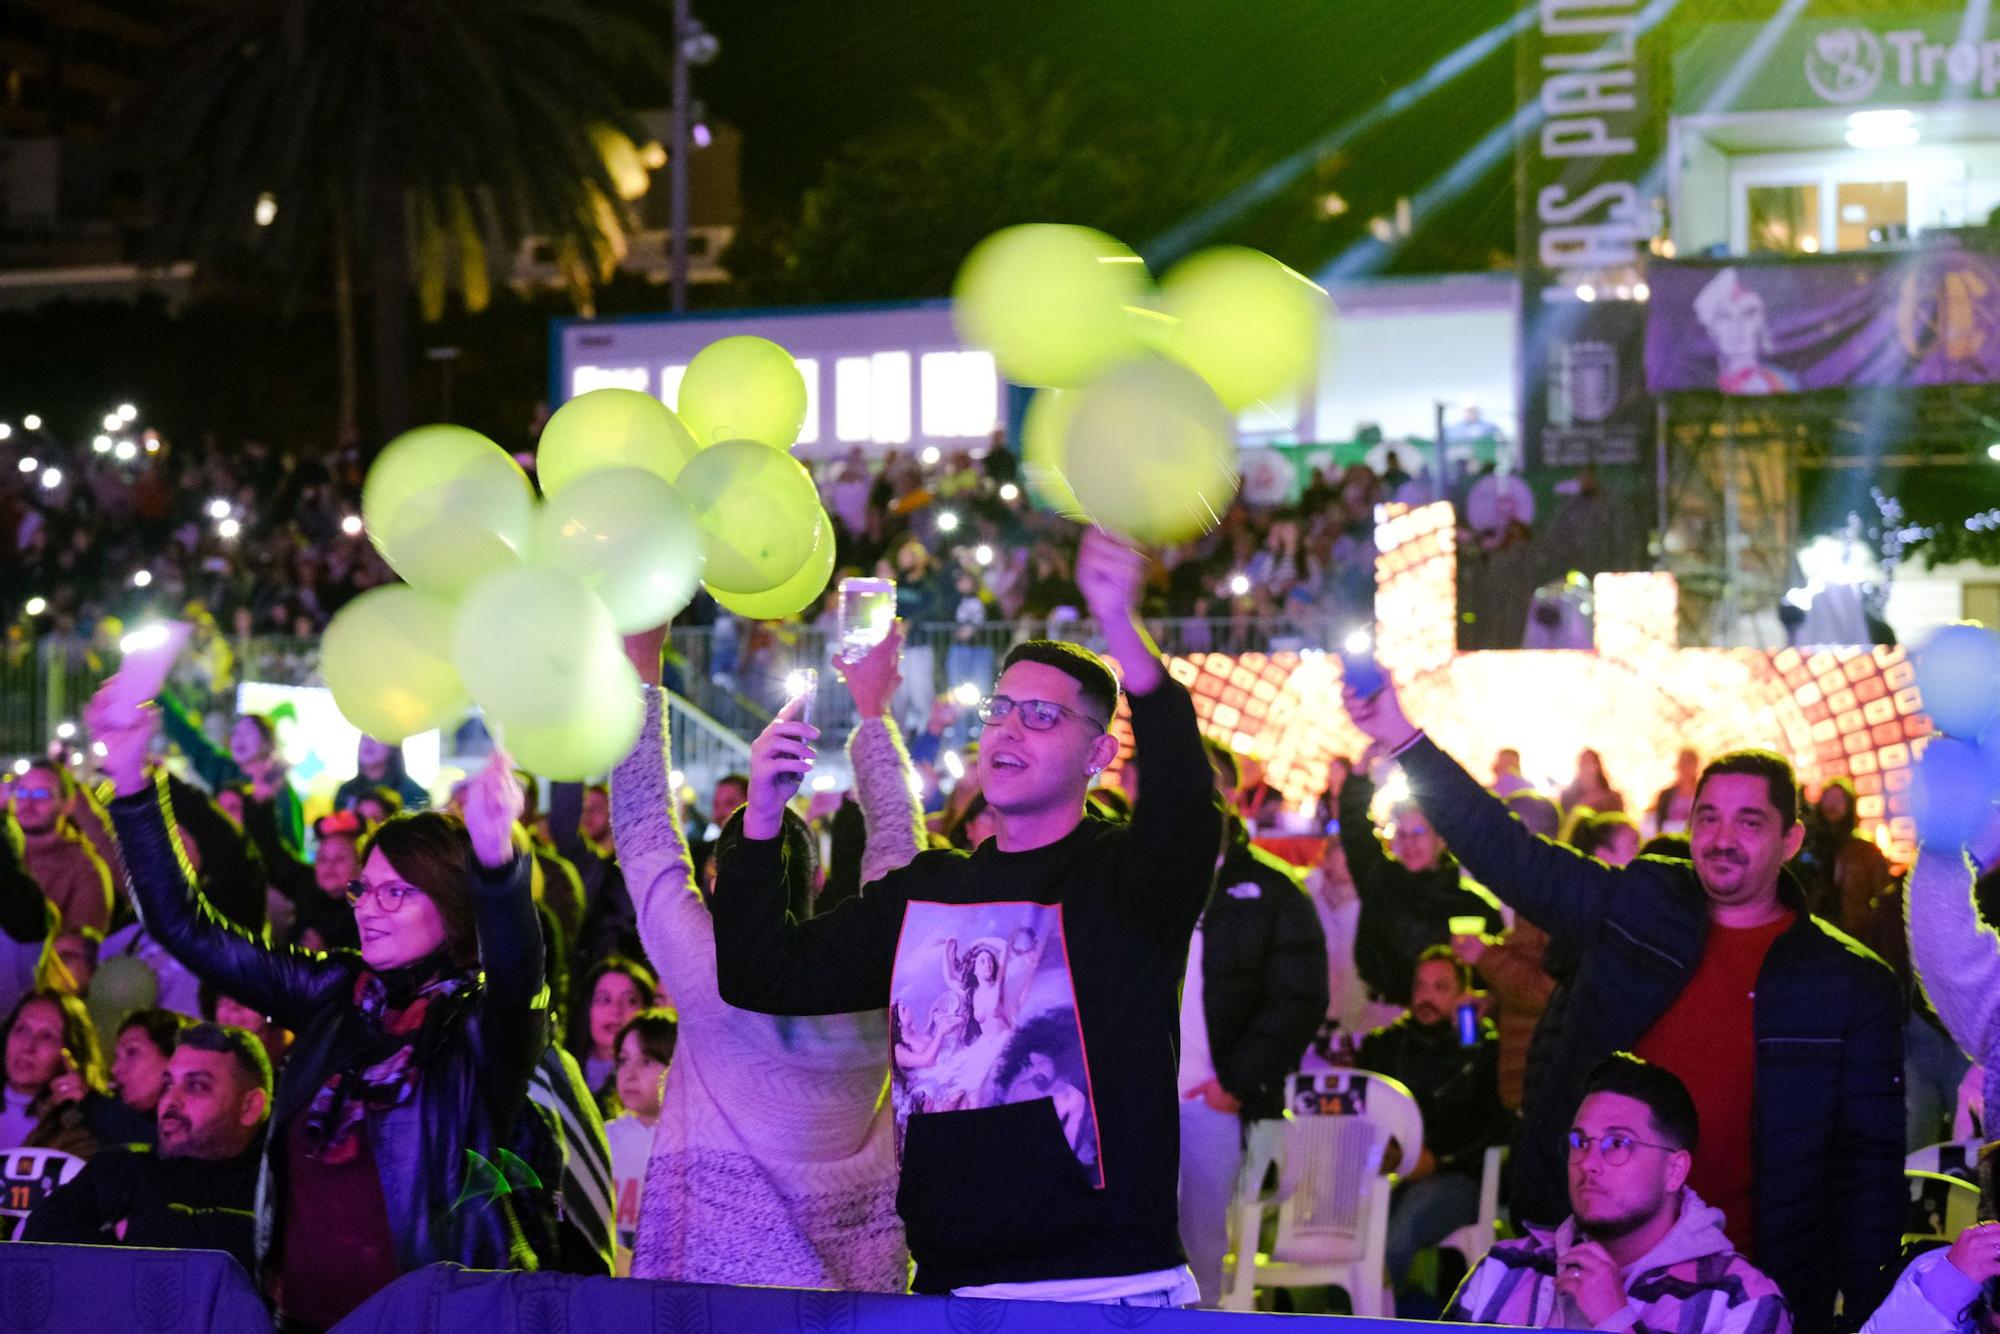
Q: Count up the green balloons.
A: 13